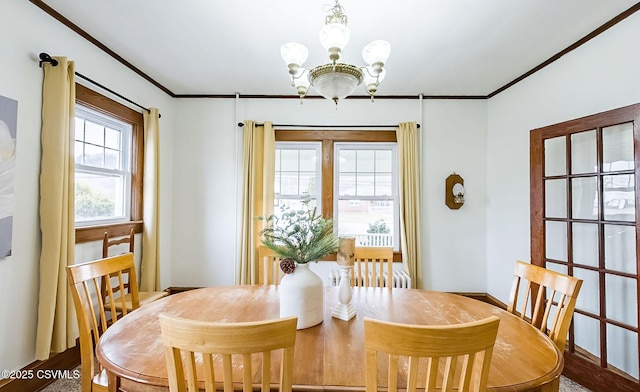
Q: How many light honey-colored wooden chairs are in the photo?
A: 6